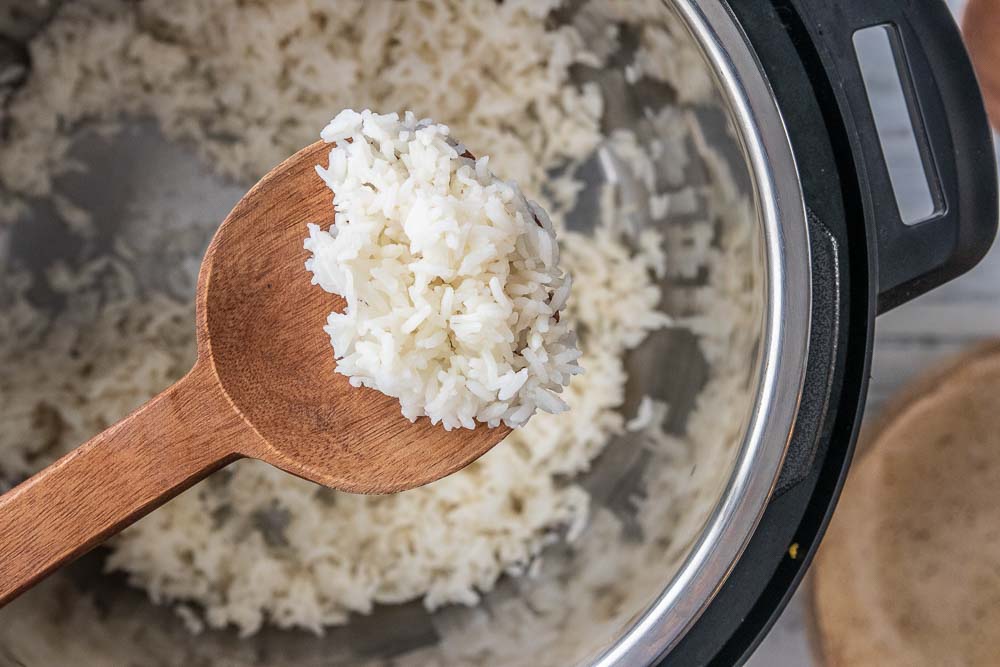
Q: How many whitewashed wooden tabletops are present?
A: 1